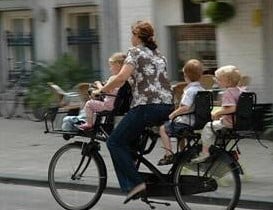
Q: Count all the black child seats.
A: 3